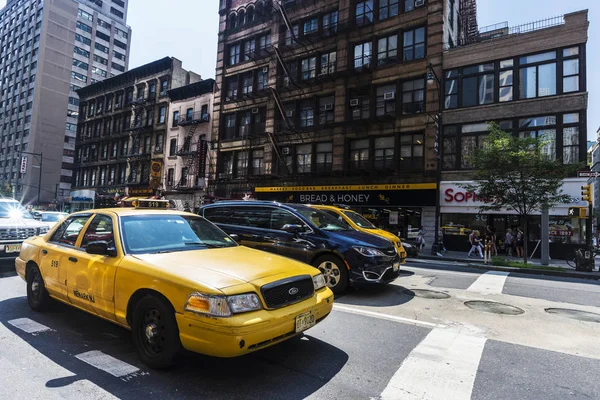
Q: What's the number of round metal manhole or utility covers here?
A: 3